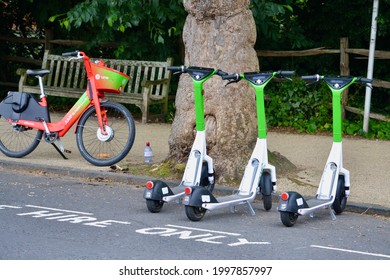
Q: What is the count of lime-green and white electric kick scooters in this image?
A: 3